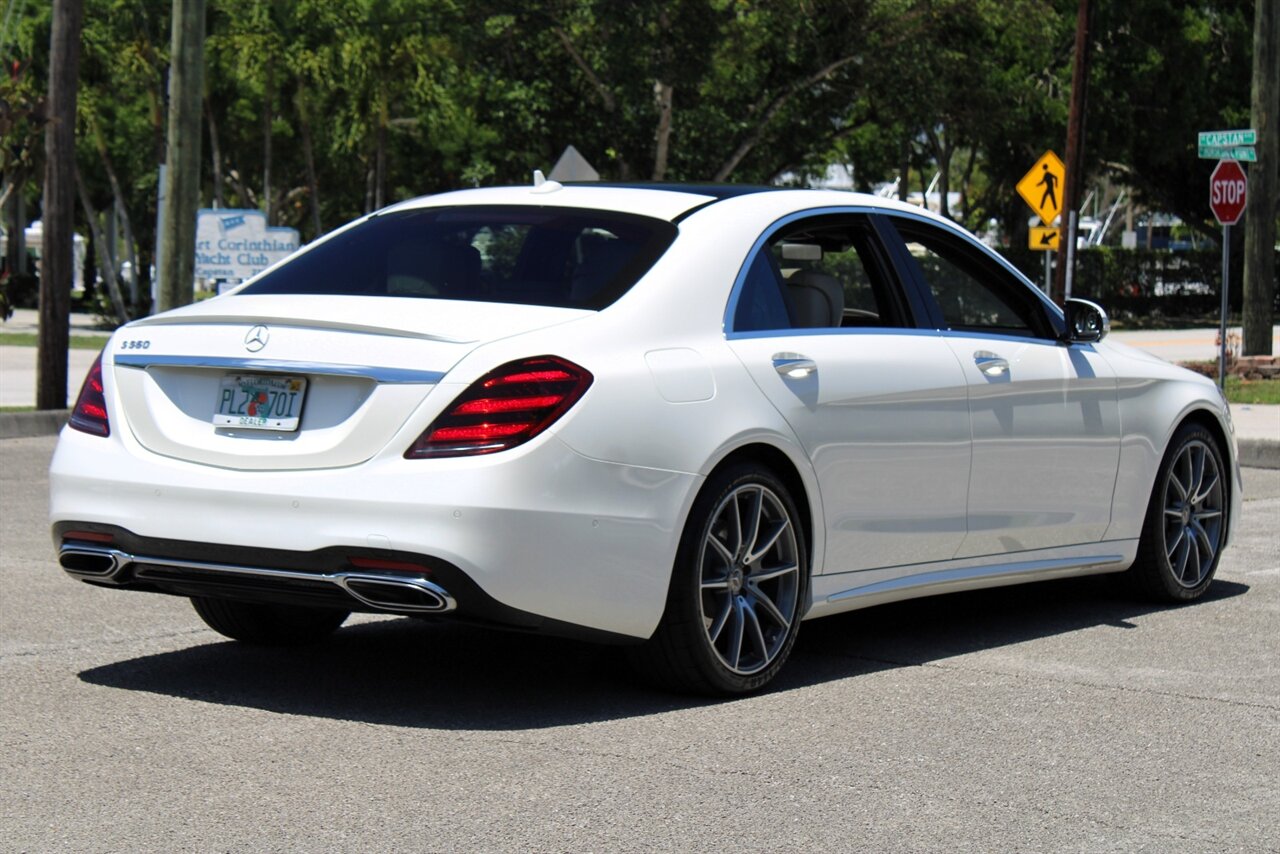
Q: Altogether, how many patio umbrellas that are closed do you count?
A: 0